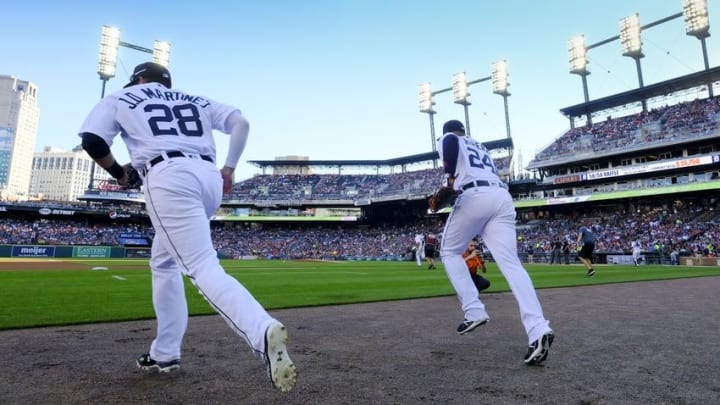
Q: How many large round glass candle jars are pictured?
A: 0